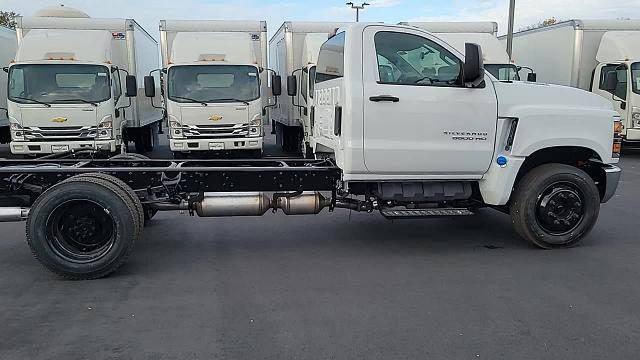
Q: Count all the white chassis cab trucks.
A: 1